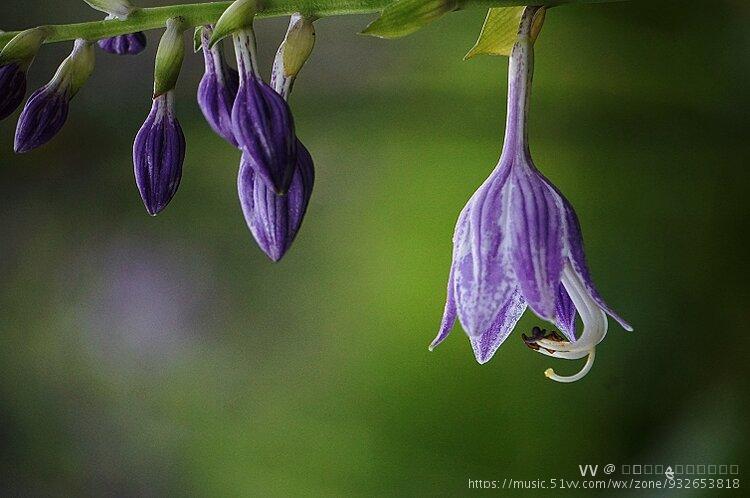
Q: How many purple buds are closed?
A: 7